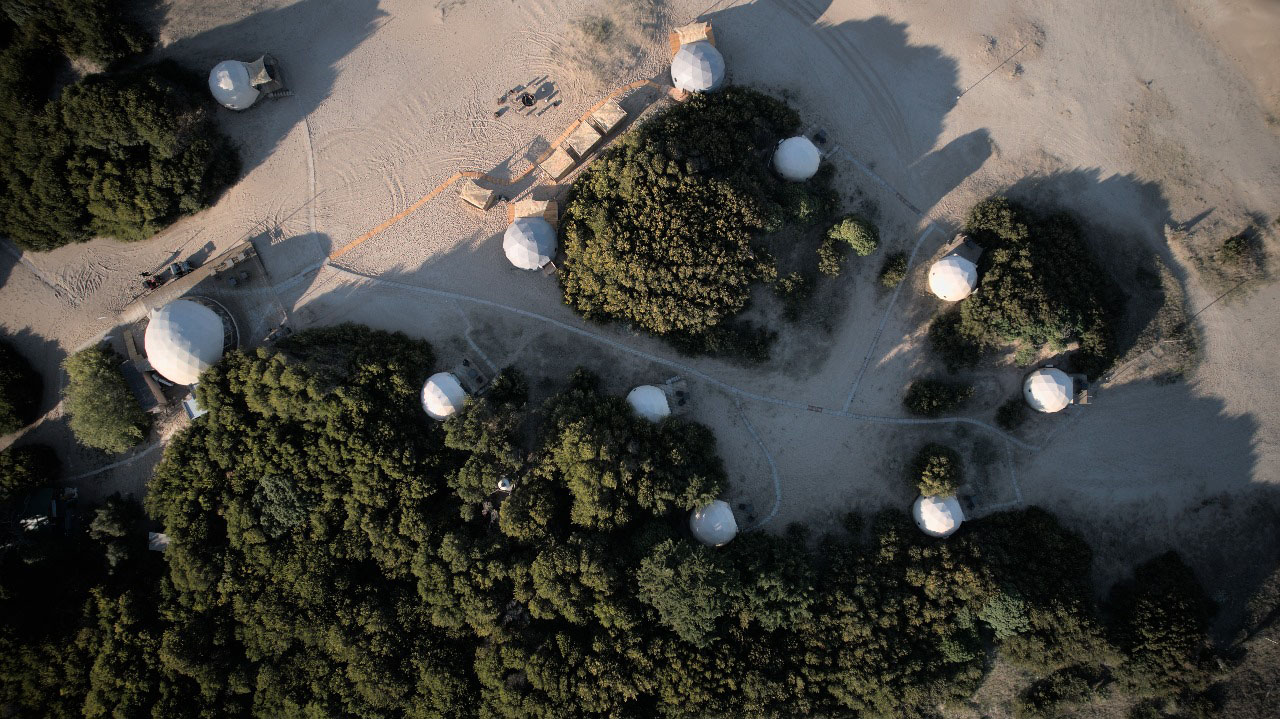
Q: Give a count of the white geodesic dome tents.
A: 11